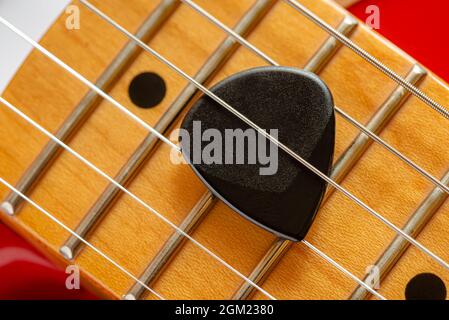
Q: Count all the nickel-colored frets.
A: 5